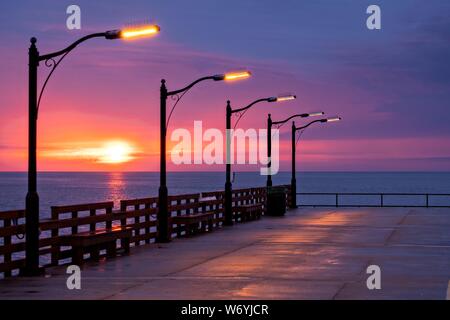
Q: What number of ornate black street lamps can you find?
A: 5